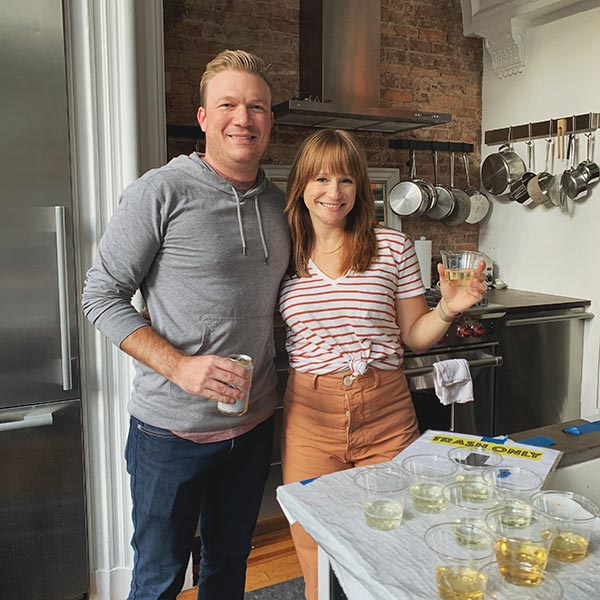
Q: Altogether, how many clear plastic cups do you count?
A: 10